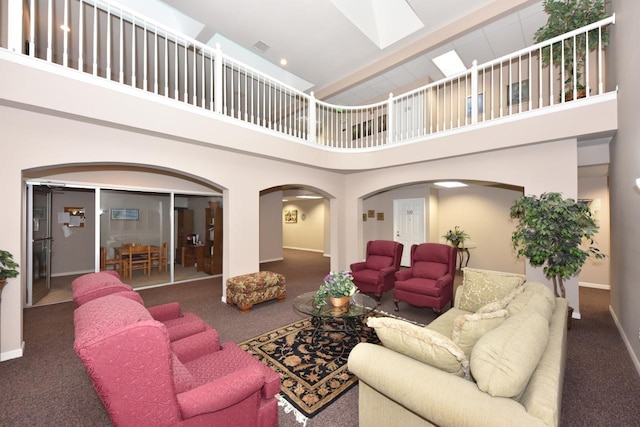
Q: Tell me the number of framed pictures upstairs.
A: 4